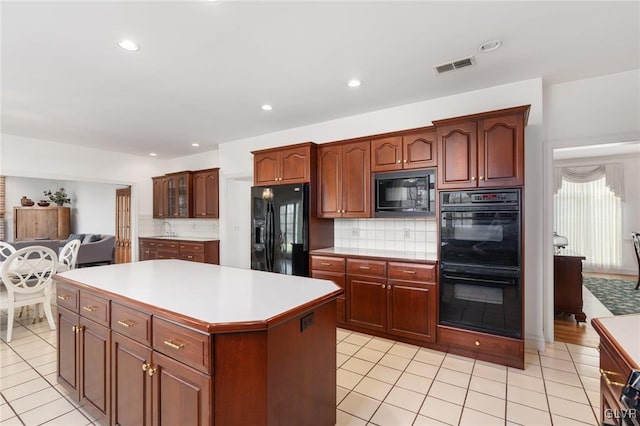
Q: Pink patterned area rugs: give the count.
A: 0